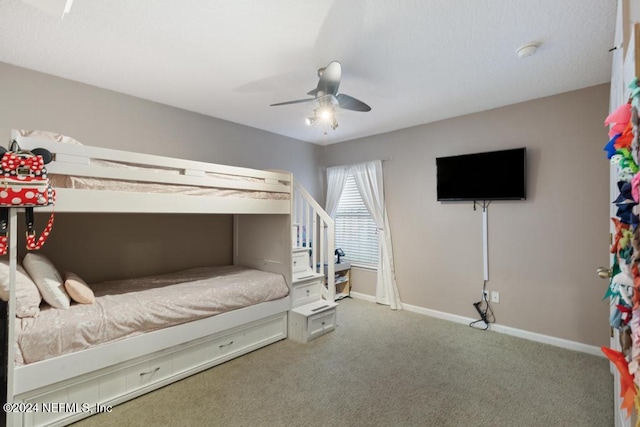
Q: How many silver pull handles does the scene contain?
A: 2